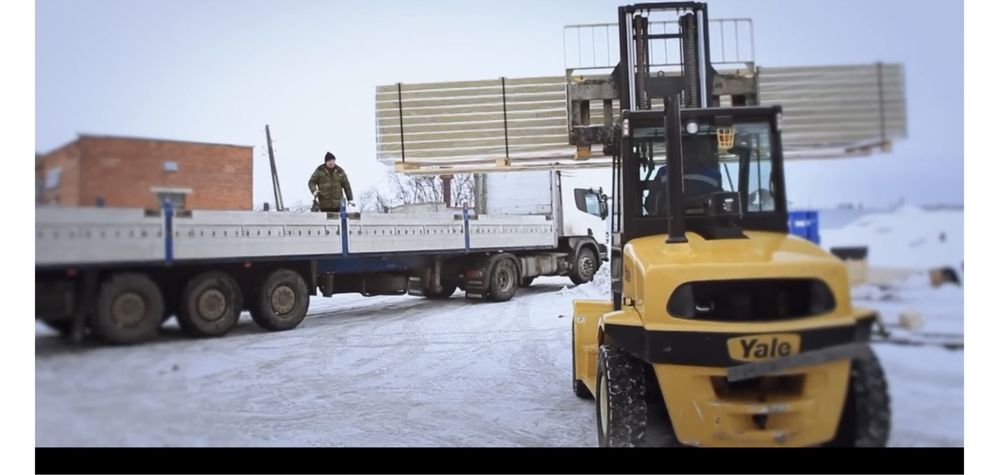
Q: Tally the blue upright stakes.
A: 3